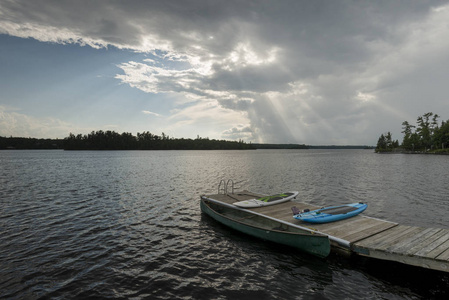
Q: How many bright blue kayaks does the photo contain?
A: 1